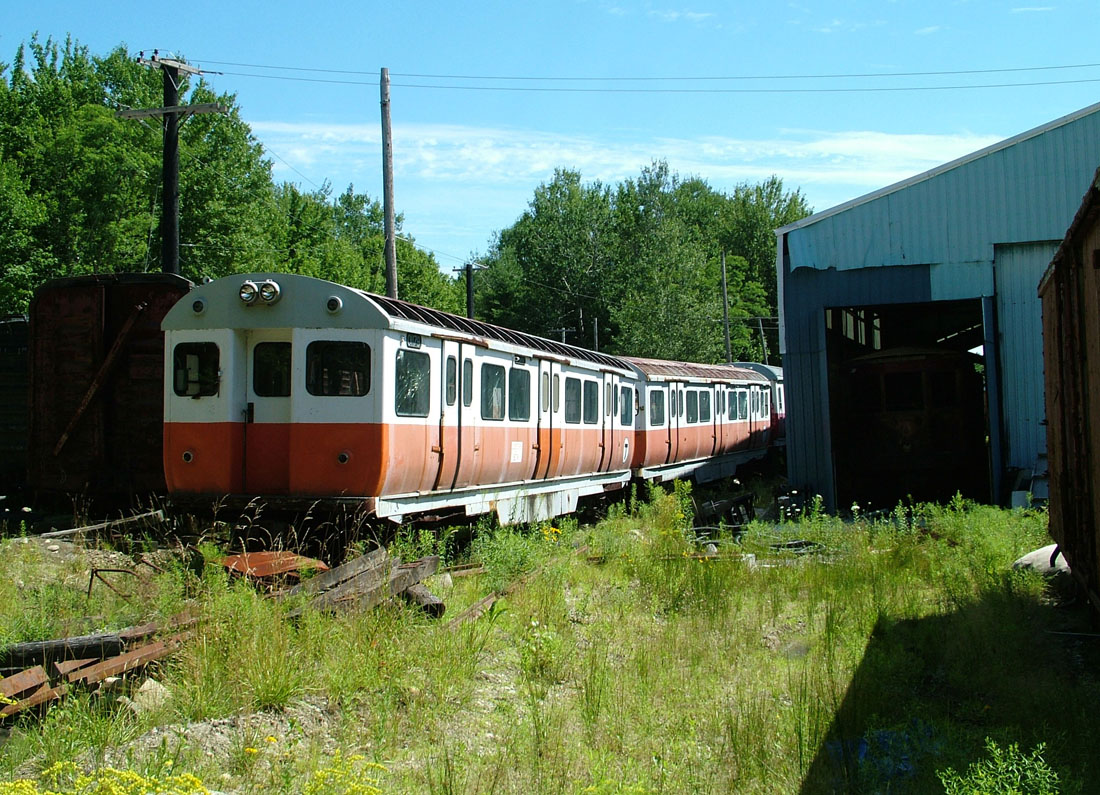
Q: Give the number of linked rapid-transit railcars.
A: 3